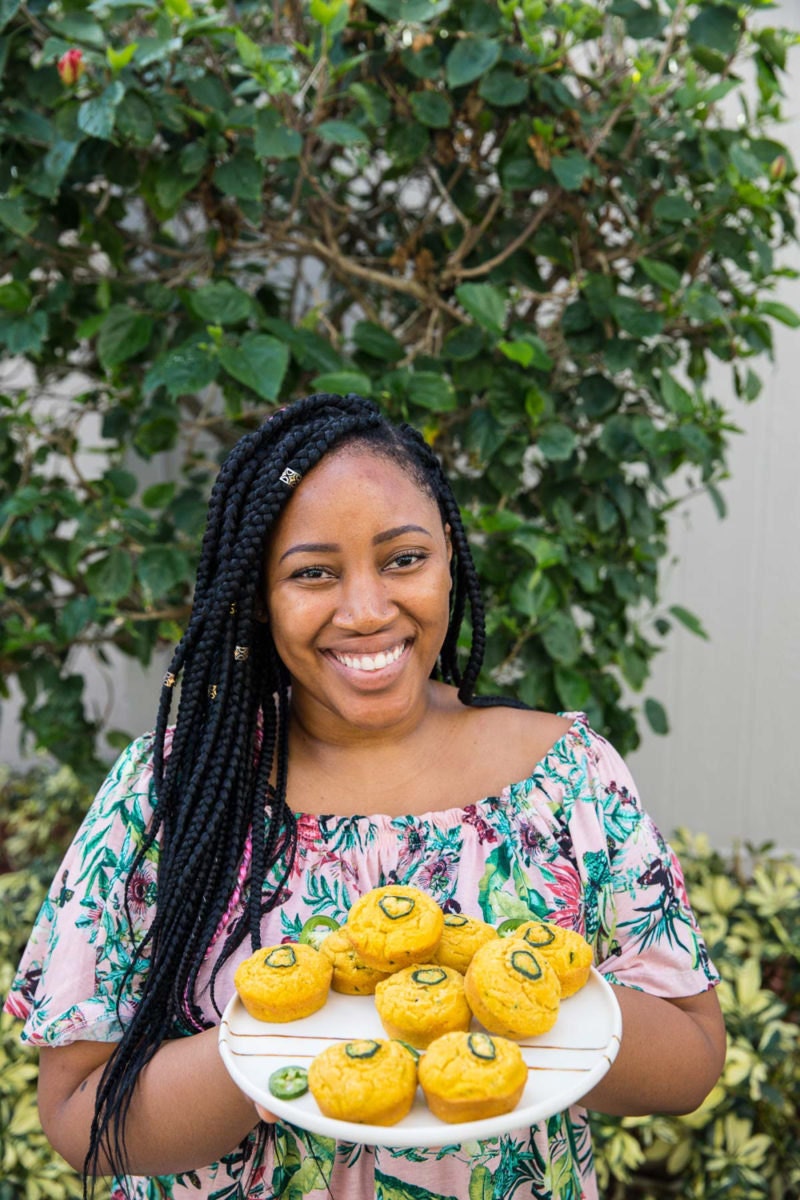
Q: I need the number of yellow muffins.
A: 9